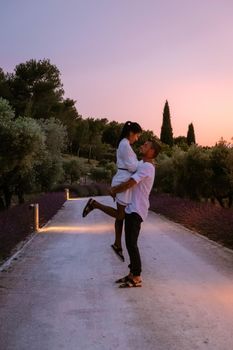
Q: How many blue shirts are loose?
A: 0